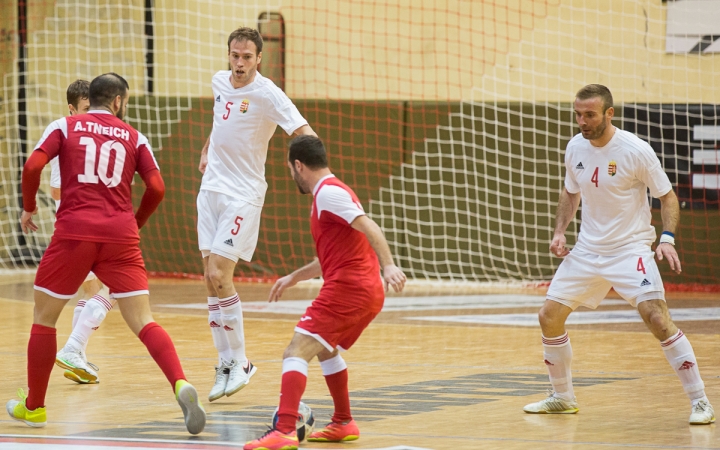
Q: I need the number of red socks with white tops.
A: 2